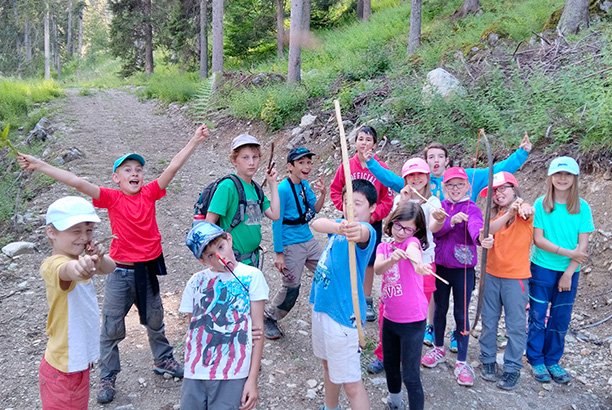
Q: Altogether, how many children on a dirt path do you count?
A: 13